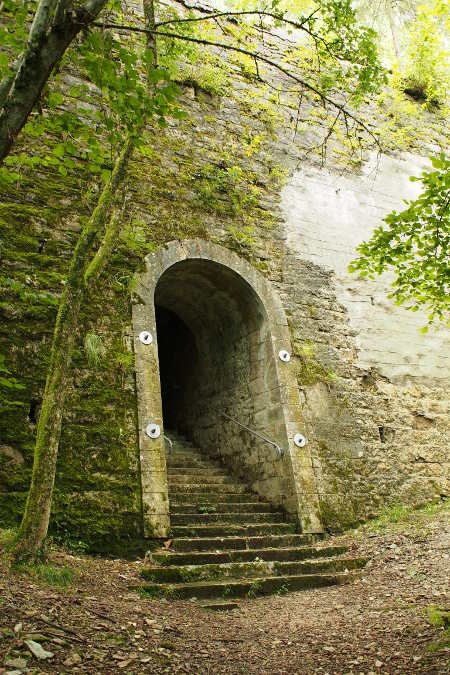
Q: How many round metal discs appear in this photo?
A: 4